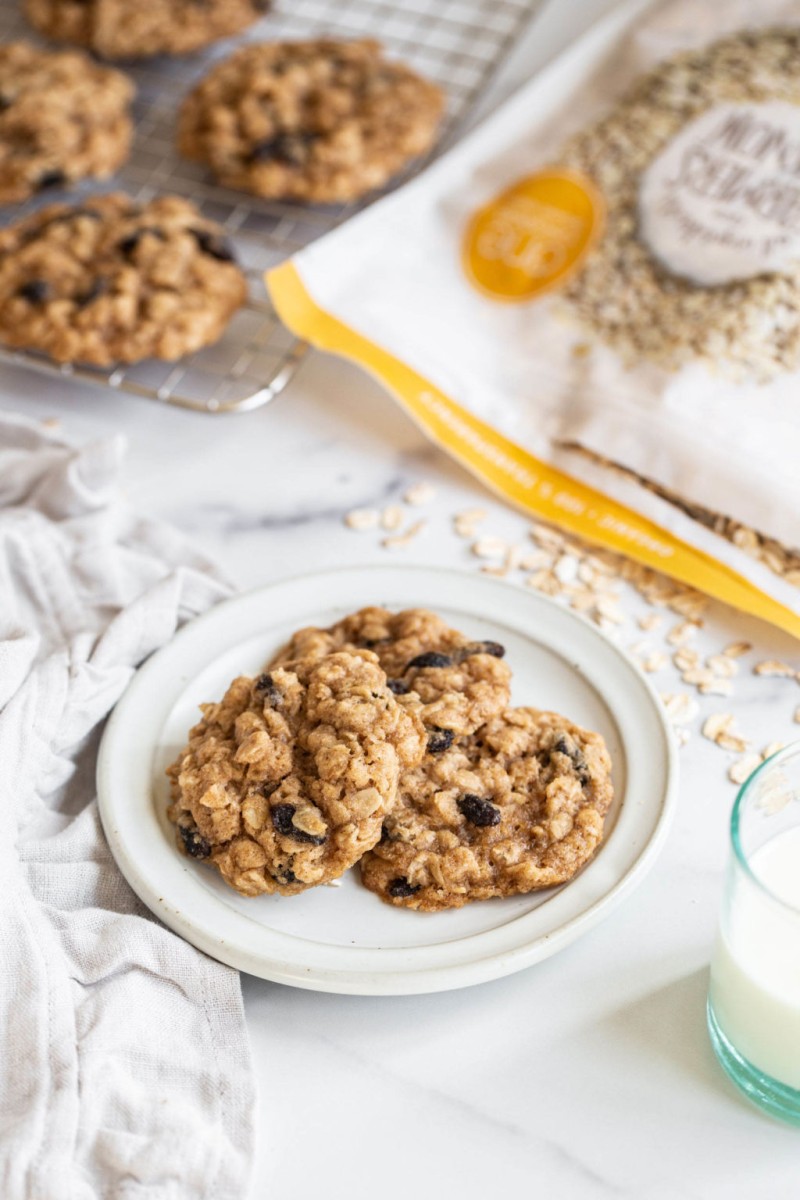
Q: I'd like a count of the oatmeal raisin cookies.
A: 7